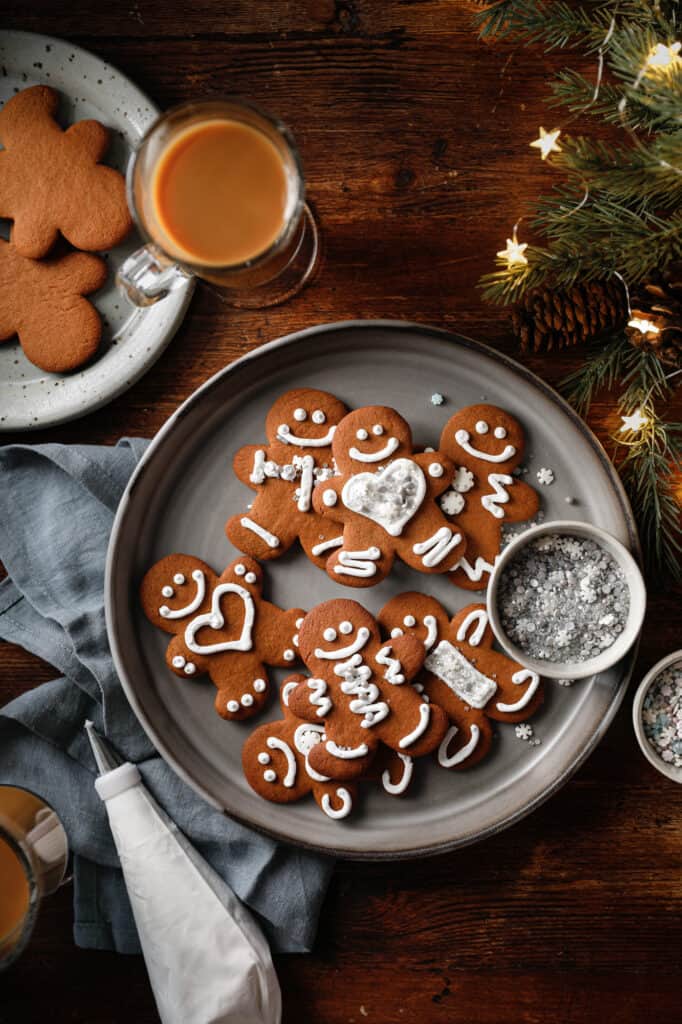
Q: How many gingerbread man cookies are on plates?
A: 9